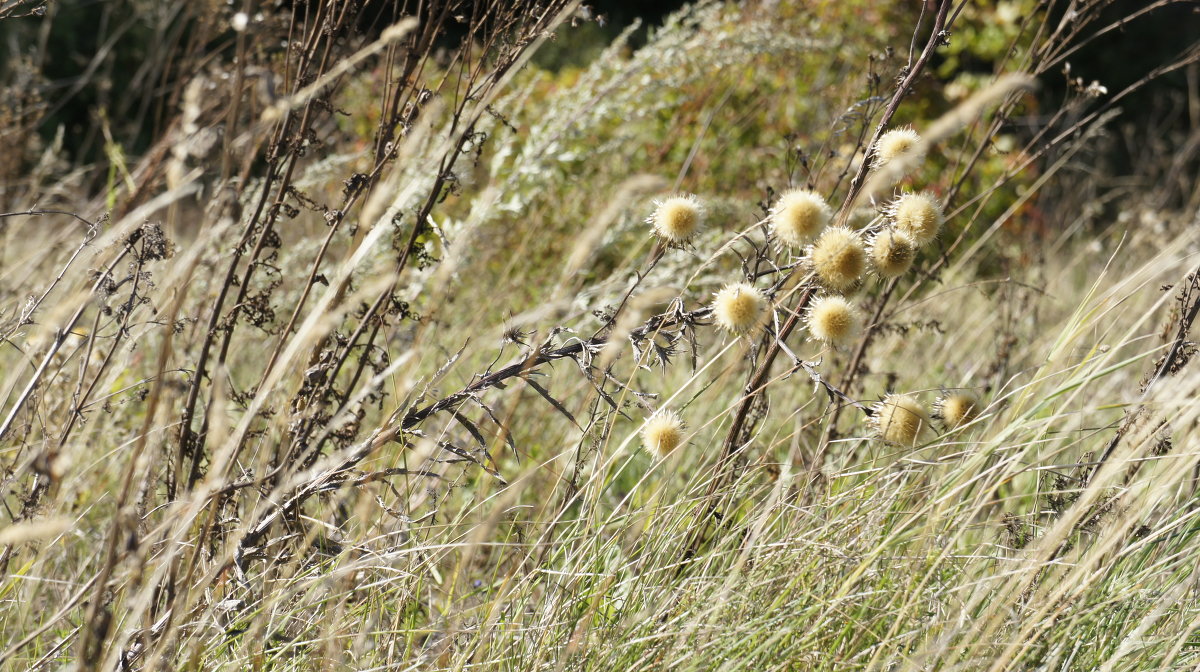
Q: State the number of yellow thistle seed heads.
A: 11